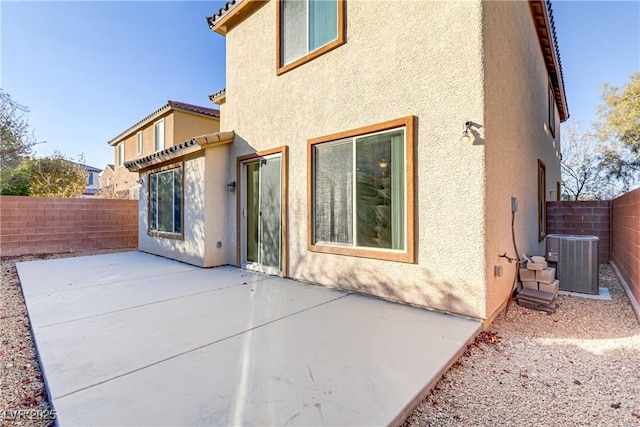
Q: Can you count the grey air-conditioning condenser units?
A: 1